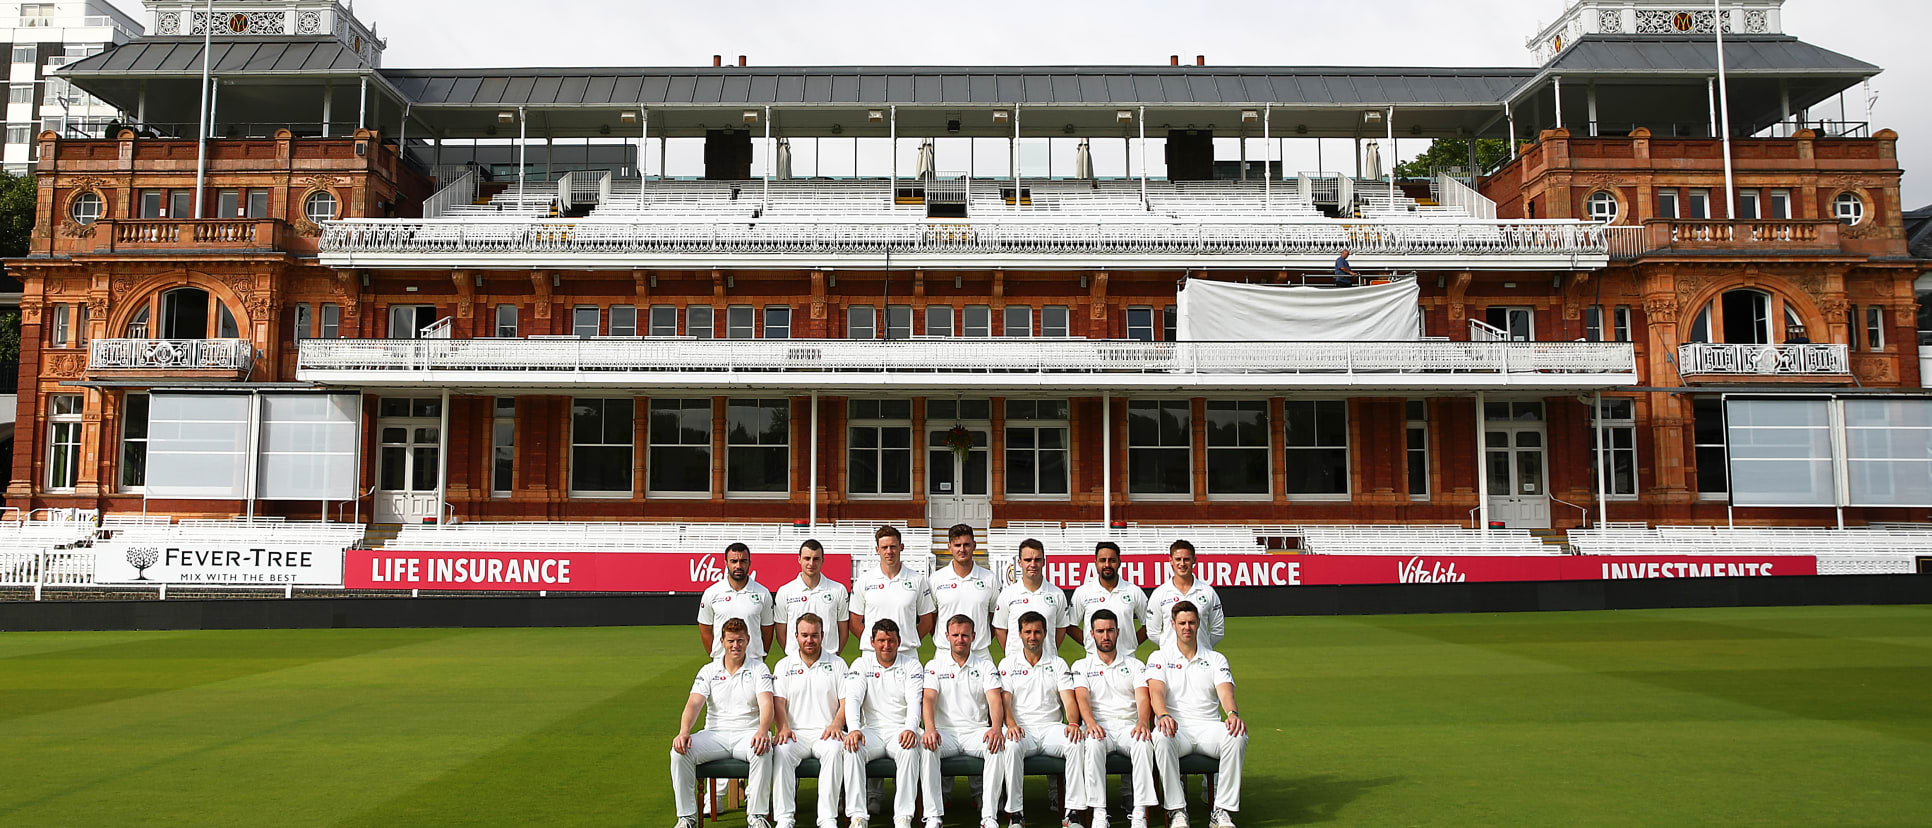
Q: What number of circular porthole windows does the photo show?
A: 4